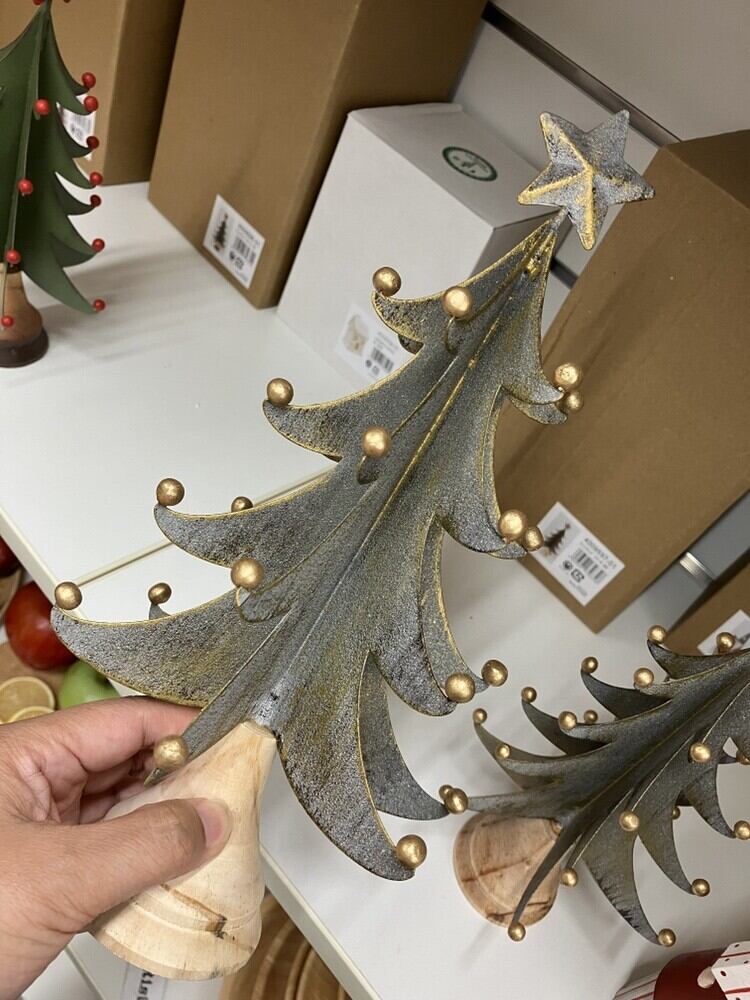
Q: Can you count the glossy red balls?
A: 11